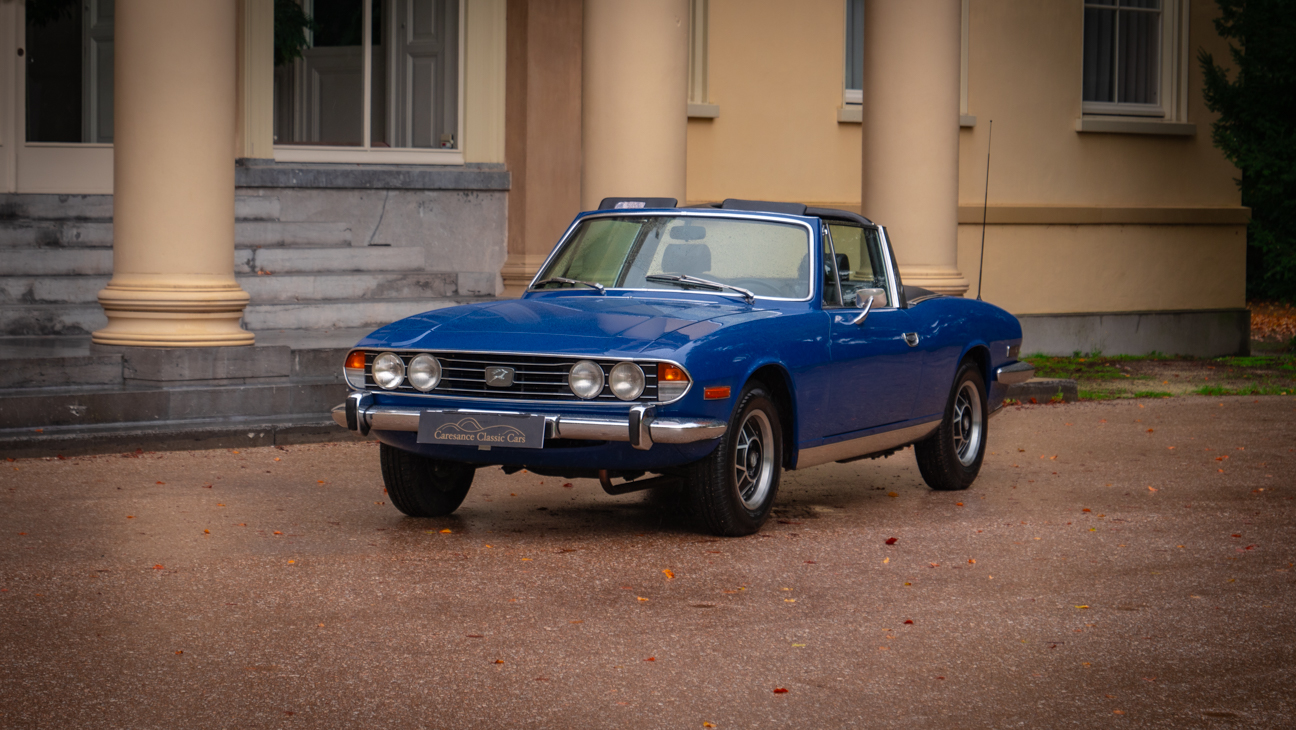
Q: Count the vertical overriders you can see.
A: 2